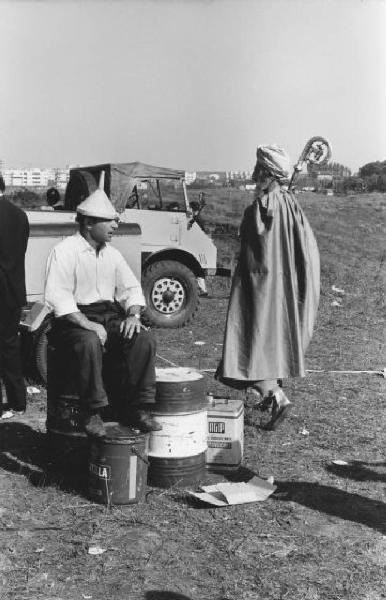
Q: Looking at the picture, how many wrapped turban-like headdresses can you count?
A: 1